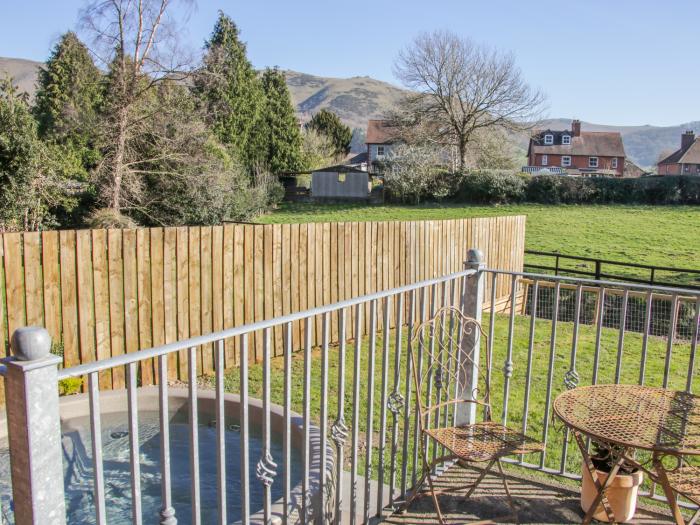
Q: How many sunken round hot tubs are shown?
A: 1